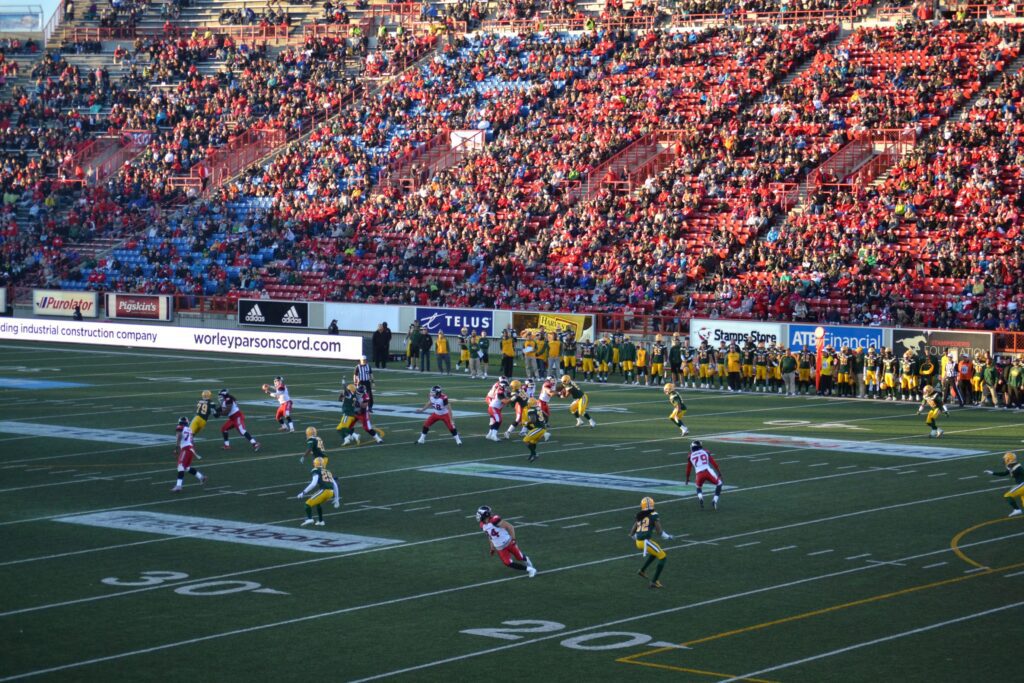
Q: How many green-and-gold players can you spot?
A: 11